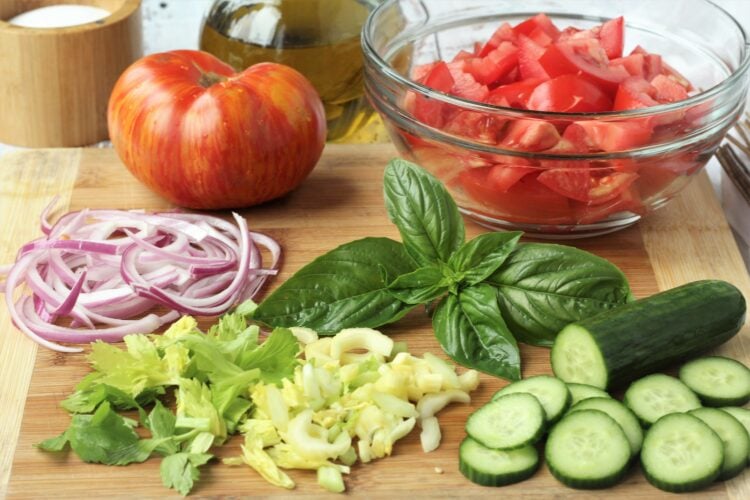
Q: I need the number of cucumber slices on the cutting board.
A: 11